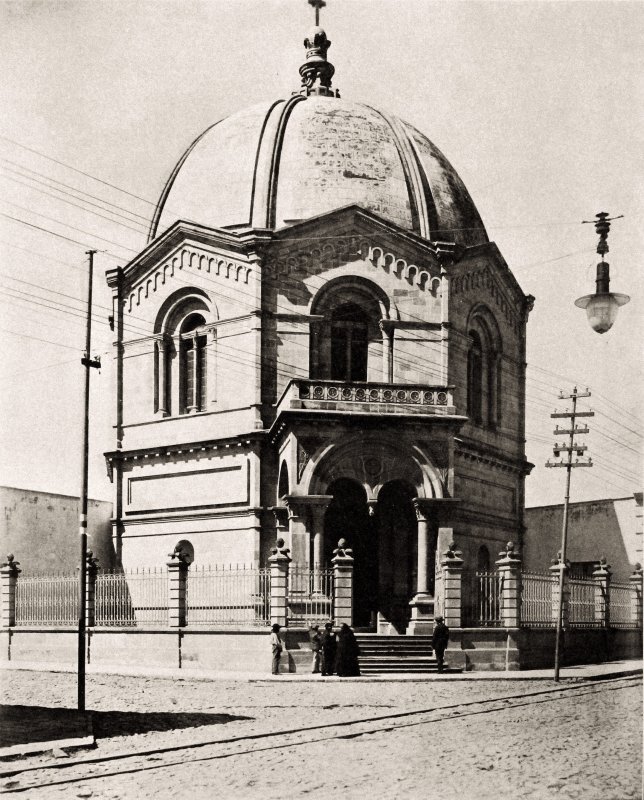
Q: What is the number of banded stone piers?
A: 10